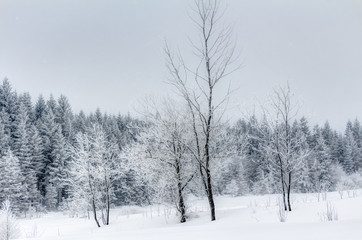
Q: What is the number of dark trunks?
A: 6